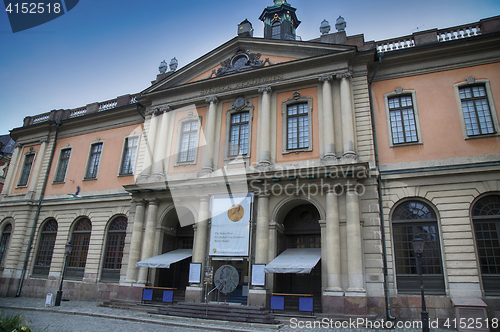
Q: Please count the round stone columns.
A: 12